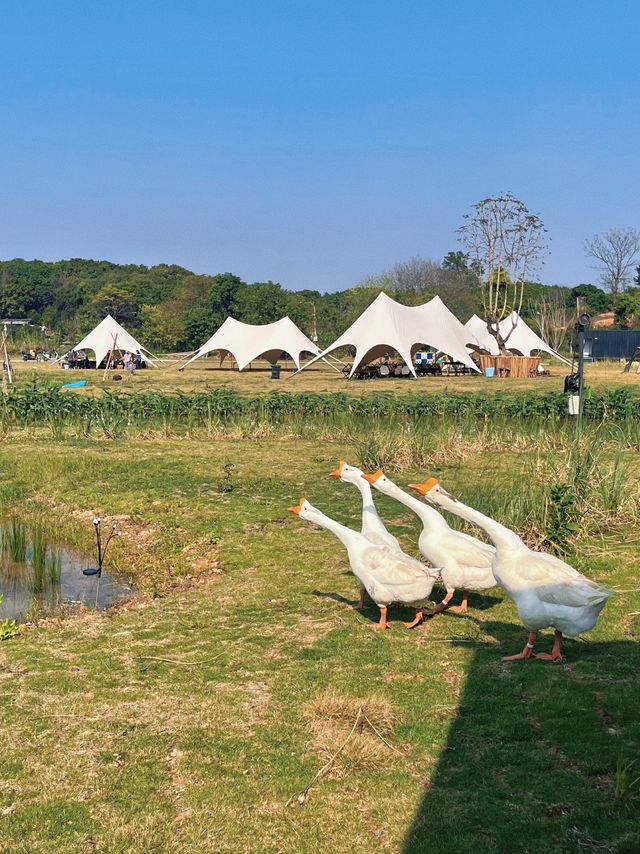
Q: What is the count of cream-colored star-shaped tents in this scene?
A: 4